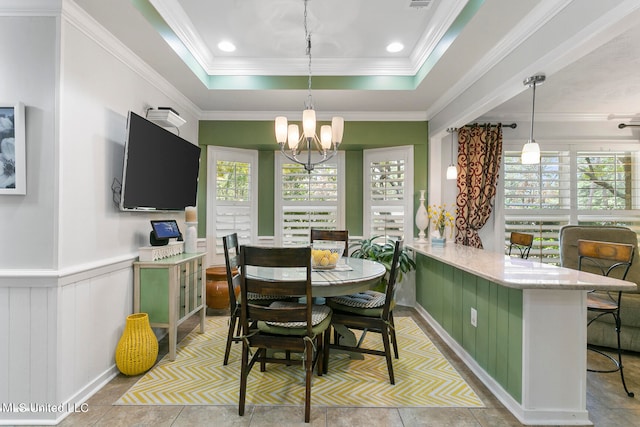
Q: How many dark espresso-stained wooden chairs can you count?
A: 4